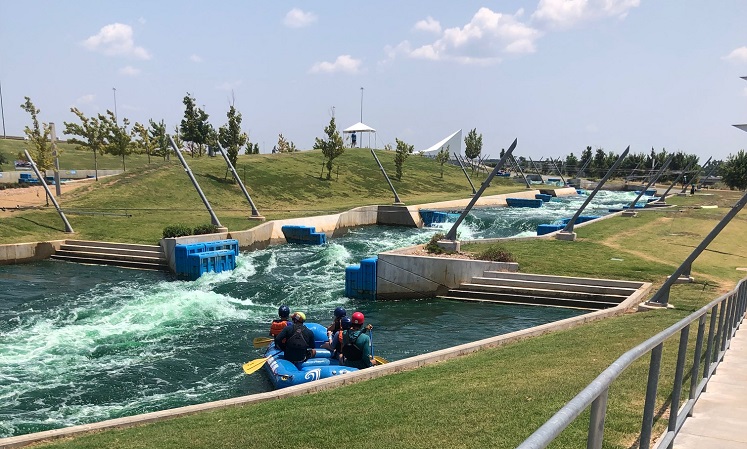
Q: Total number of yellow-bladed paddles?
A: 3